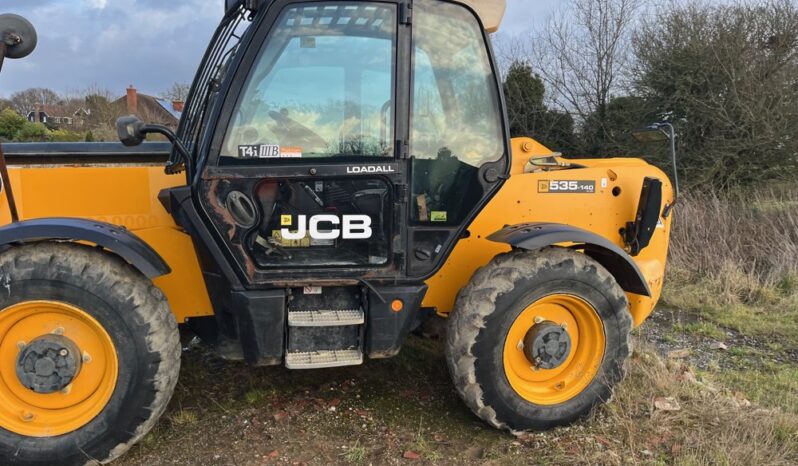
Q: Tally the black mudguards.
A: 2